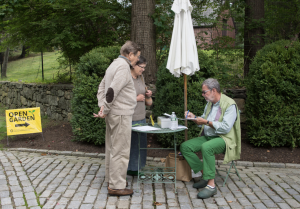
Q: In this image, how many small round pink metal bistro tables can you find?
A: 0